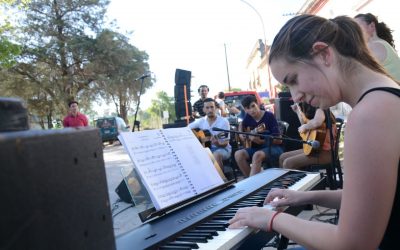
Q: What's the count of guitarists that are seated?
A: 3